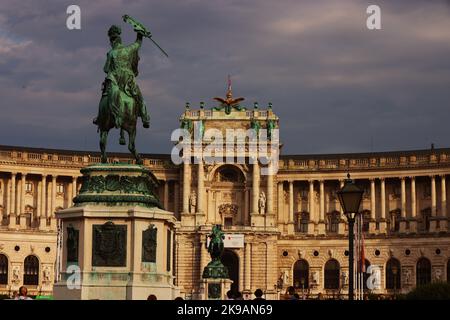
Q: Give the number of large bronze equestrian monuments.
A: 2